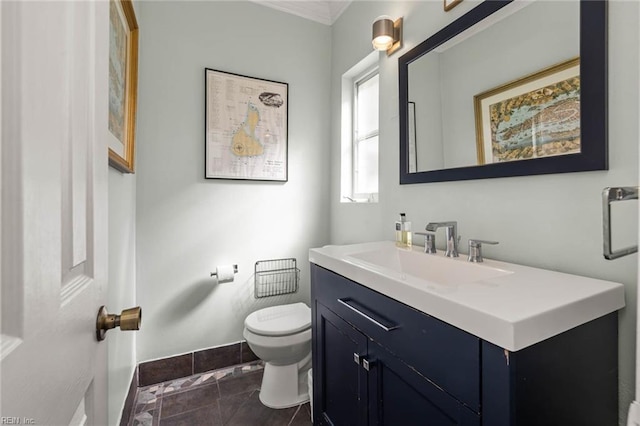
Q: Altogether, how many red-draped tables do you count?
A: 0